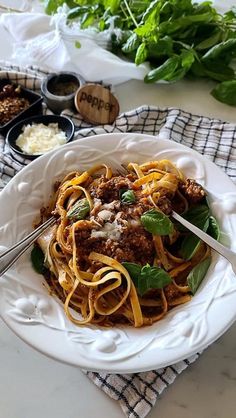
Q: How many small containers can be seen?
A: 3